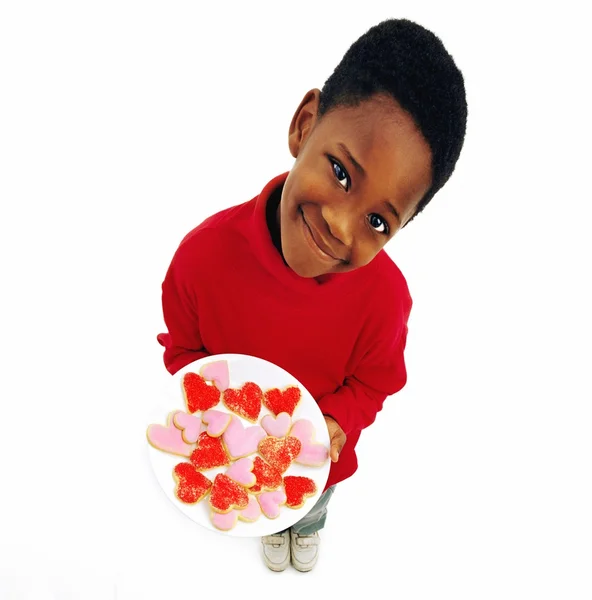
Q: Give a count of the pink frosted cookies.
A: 10